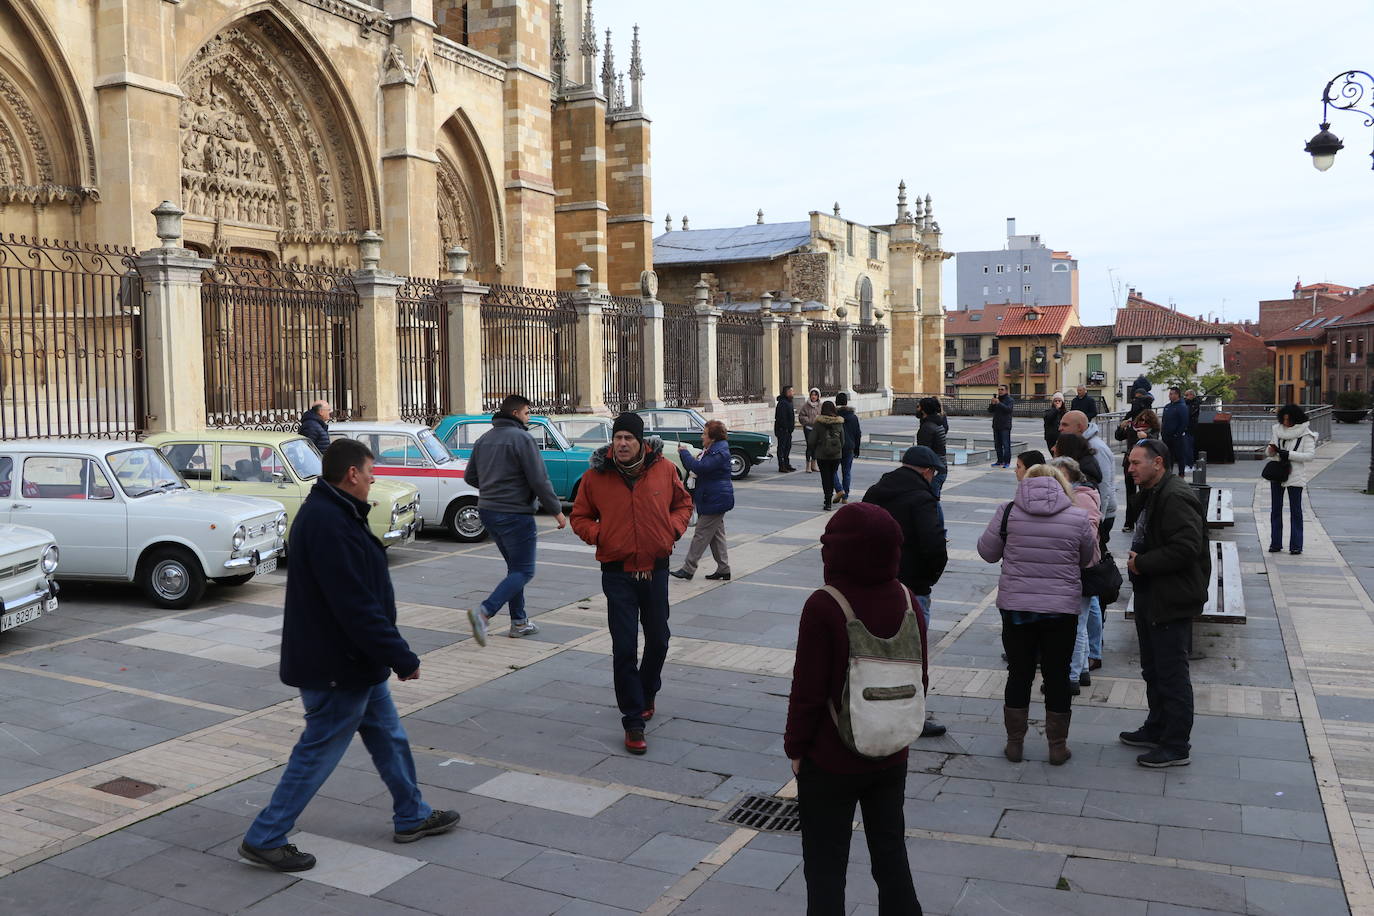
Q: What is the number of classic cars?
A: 7